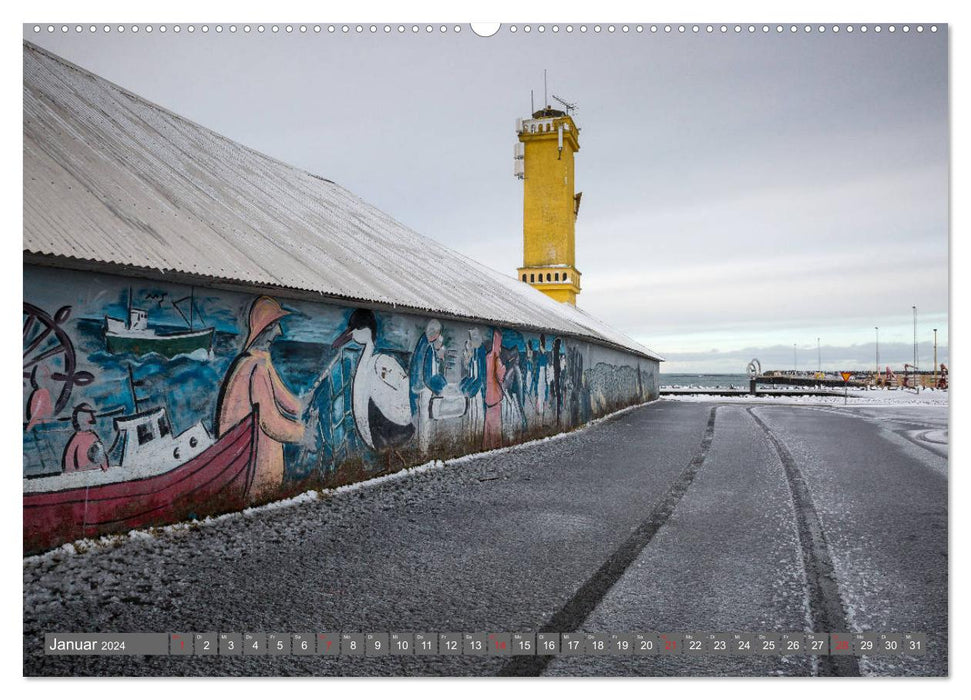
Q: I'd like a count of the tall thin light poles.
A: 5